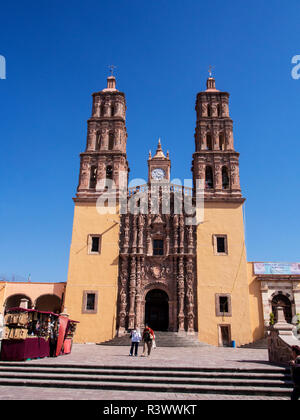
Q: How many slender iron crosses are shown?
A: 2